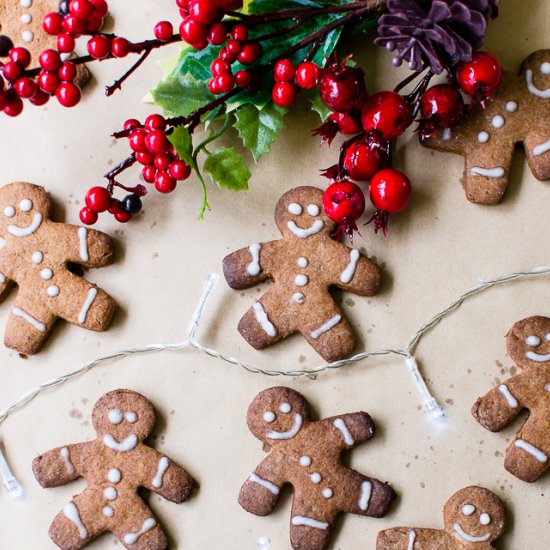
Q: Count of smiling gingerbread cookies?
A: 7